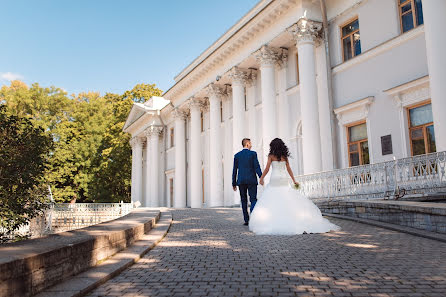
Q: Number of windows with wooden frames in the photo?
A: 4